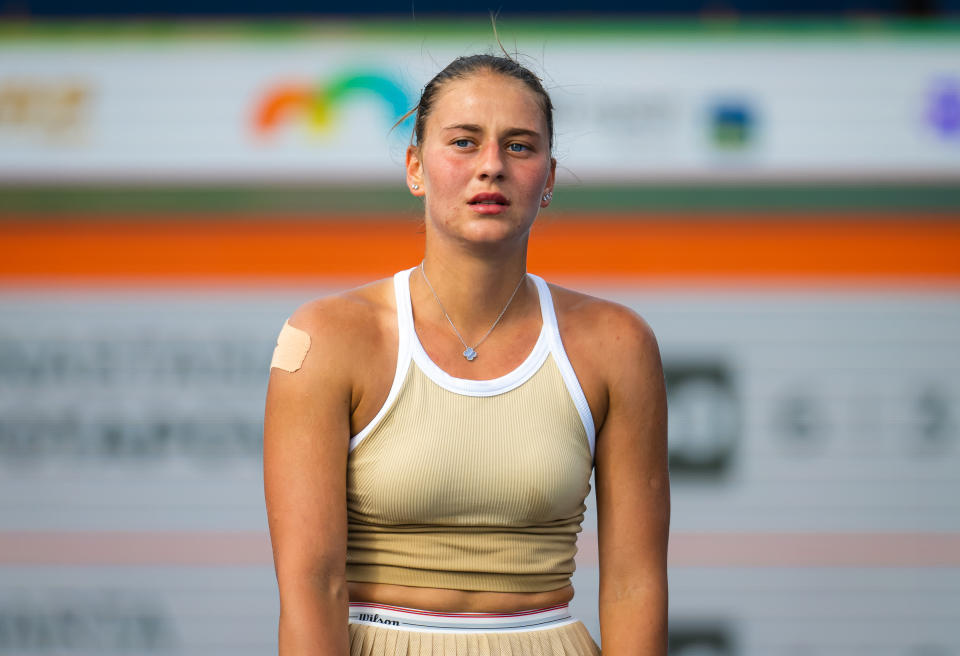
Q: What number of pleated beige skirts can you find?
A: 1